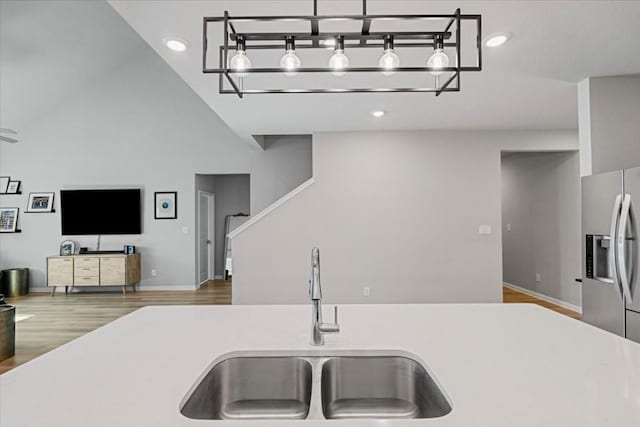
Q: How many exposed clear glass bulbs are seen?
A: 5